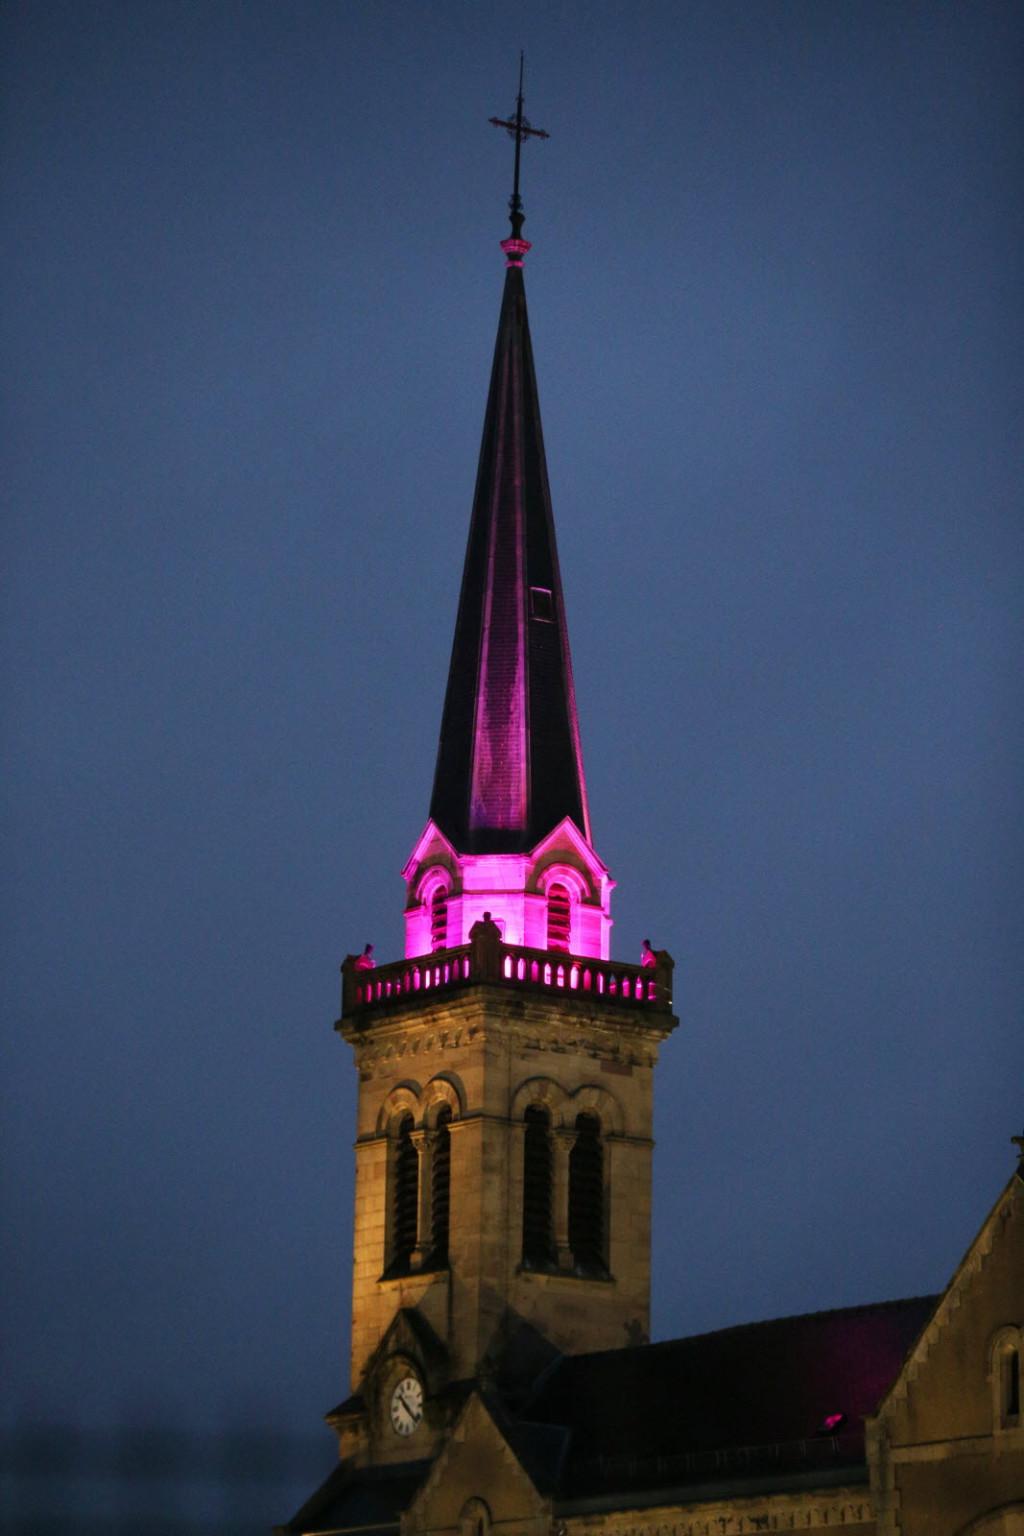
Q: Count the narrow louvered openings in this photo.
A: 6